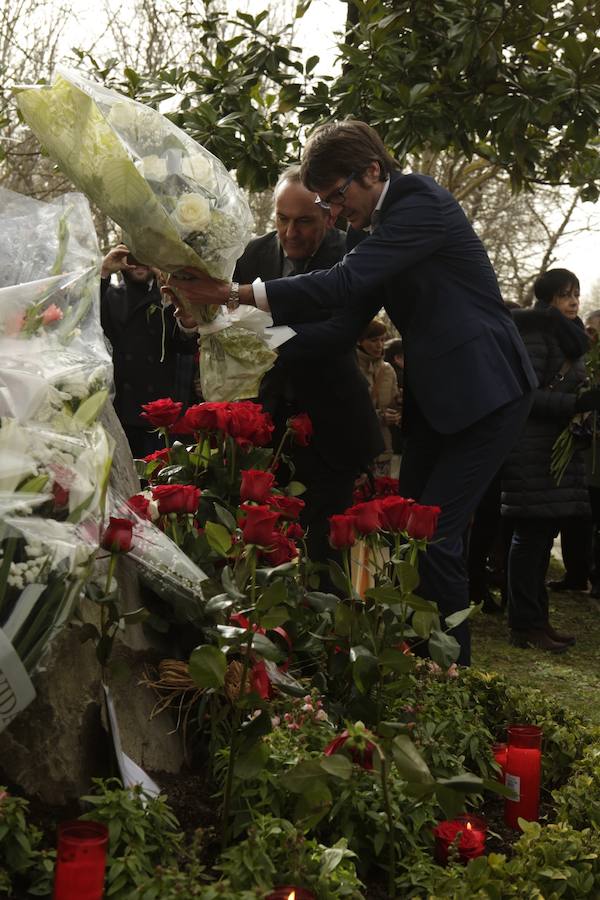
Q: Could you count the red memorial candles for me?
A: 5